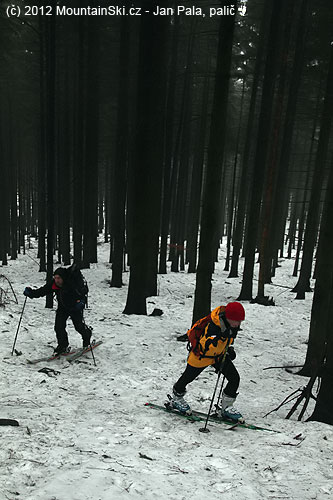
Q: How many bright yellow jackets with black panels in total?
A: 1